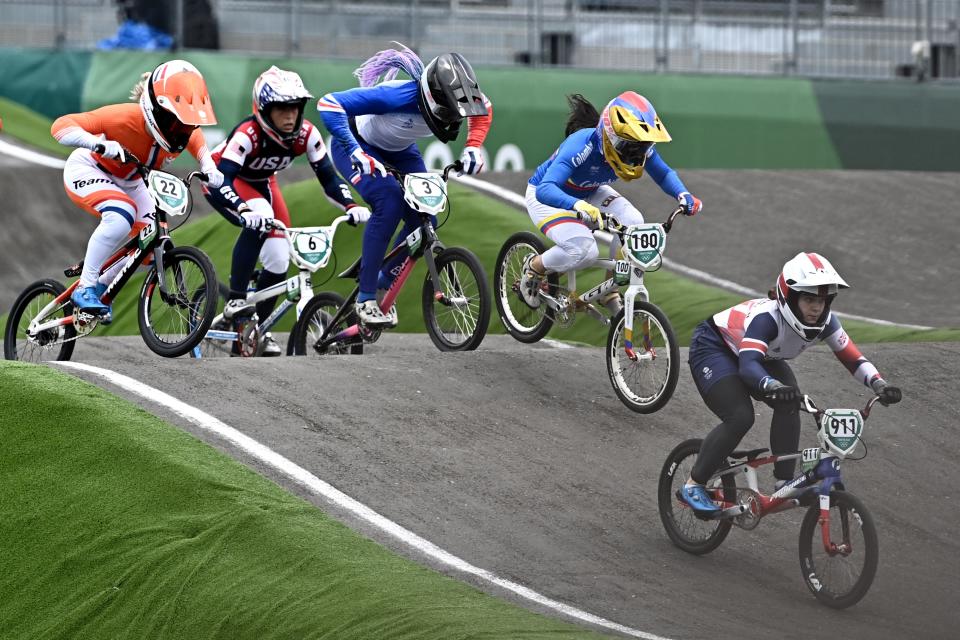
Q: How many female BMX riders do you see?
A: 5